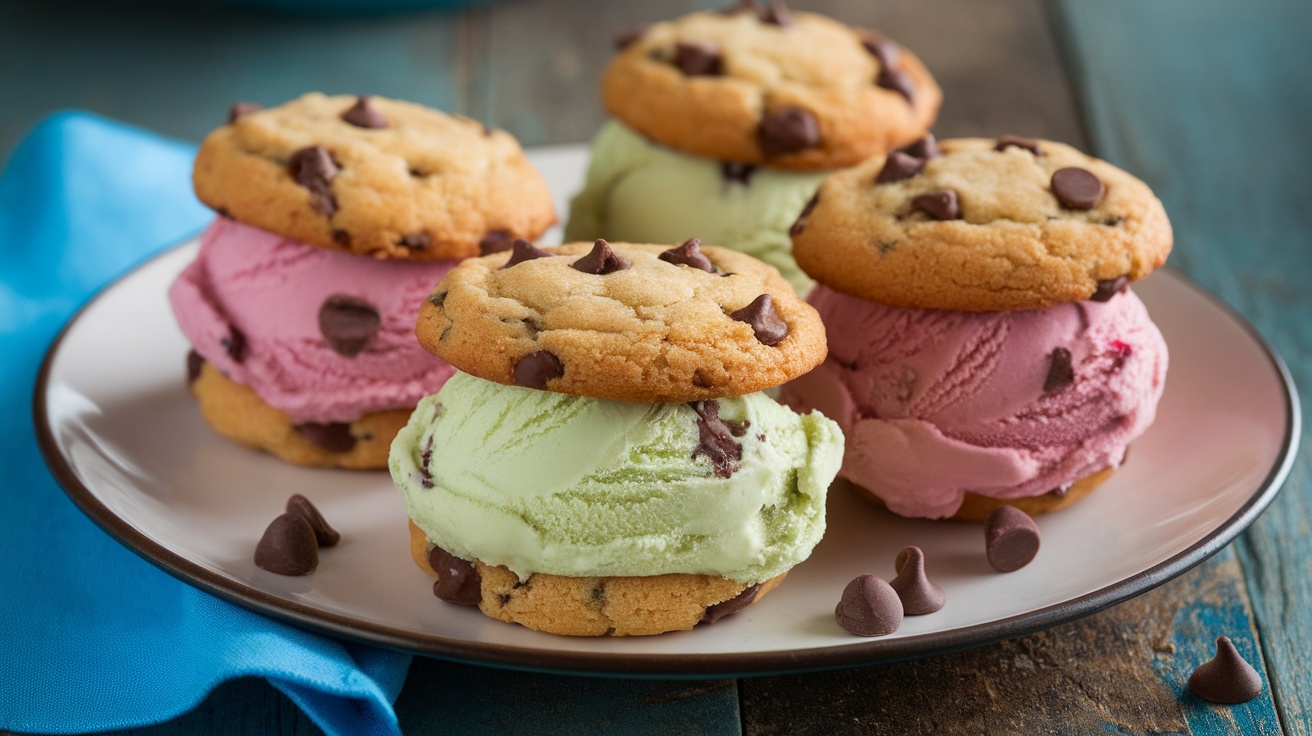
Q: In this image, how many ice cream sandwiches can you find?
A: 4